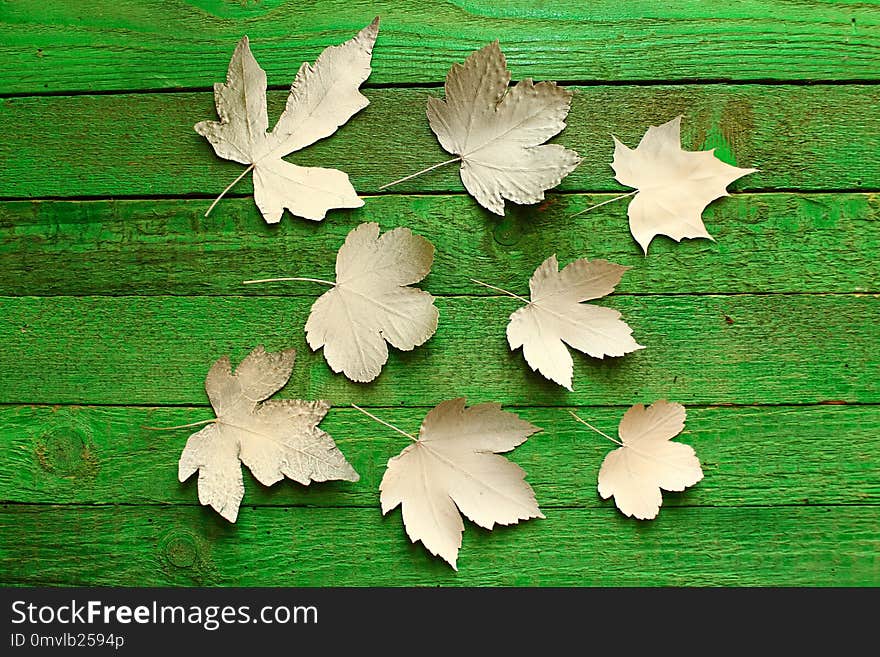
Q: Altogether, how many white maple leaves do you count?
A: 8